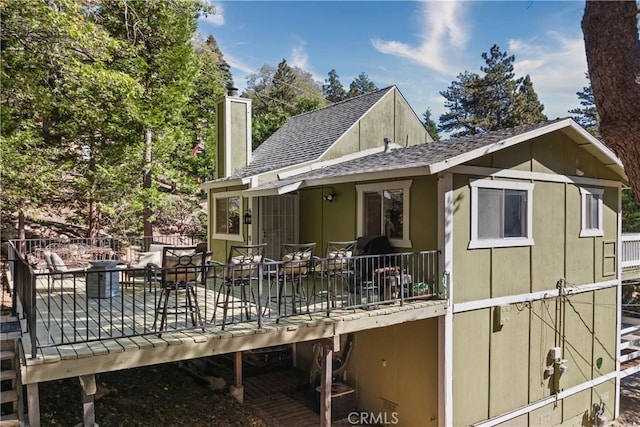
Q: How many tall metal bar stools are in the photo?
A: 4